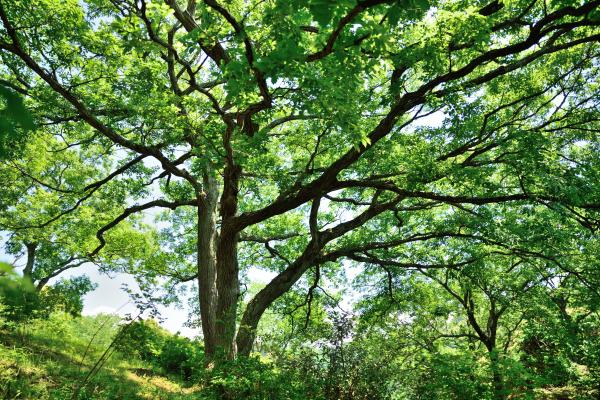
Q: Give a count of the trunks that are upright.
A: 2